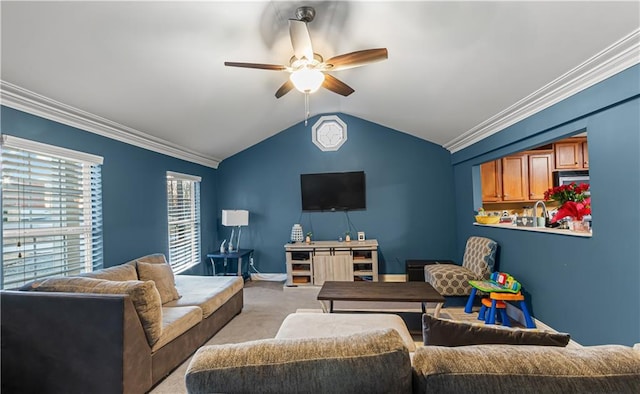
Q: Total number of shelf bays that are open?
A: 6